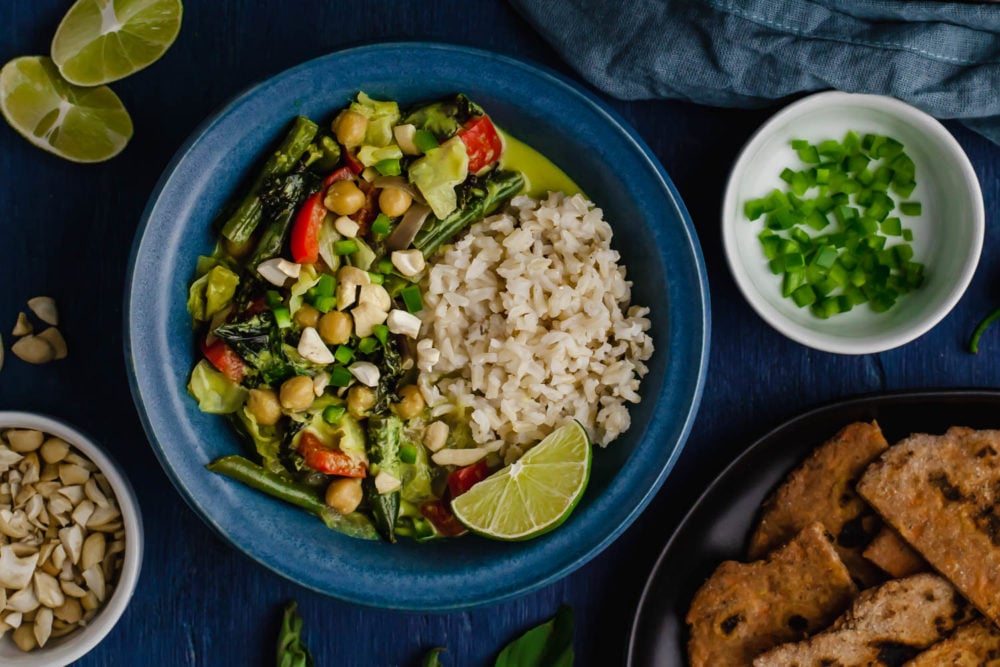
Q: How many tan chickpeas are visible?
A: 10